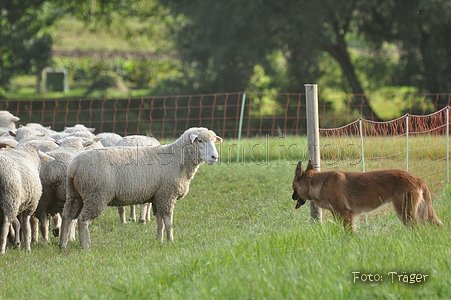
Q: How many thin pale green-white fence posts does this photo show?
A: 4